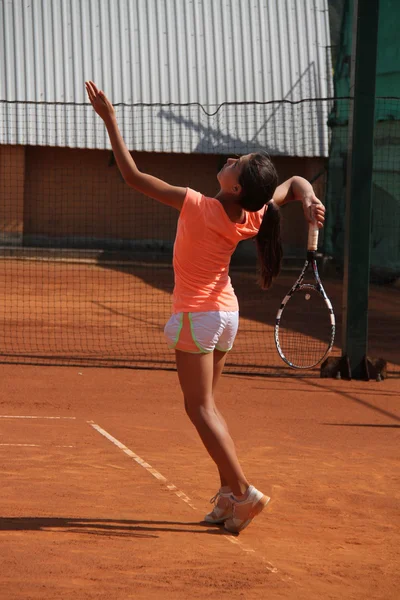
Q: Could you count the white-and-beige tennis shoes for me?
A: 2